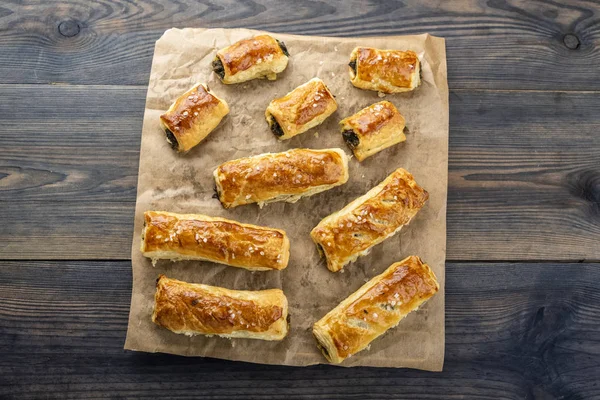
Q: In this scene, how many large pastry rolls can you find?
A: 5